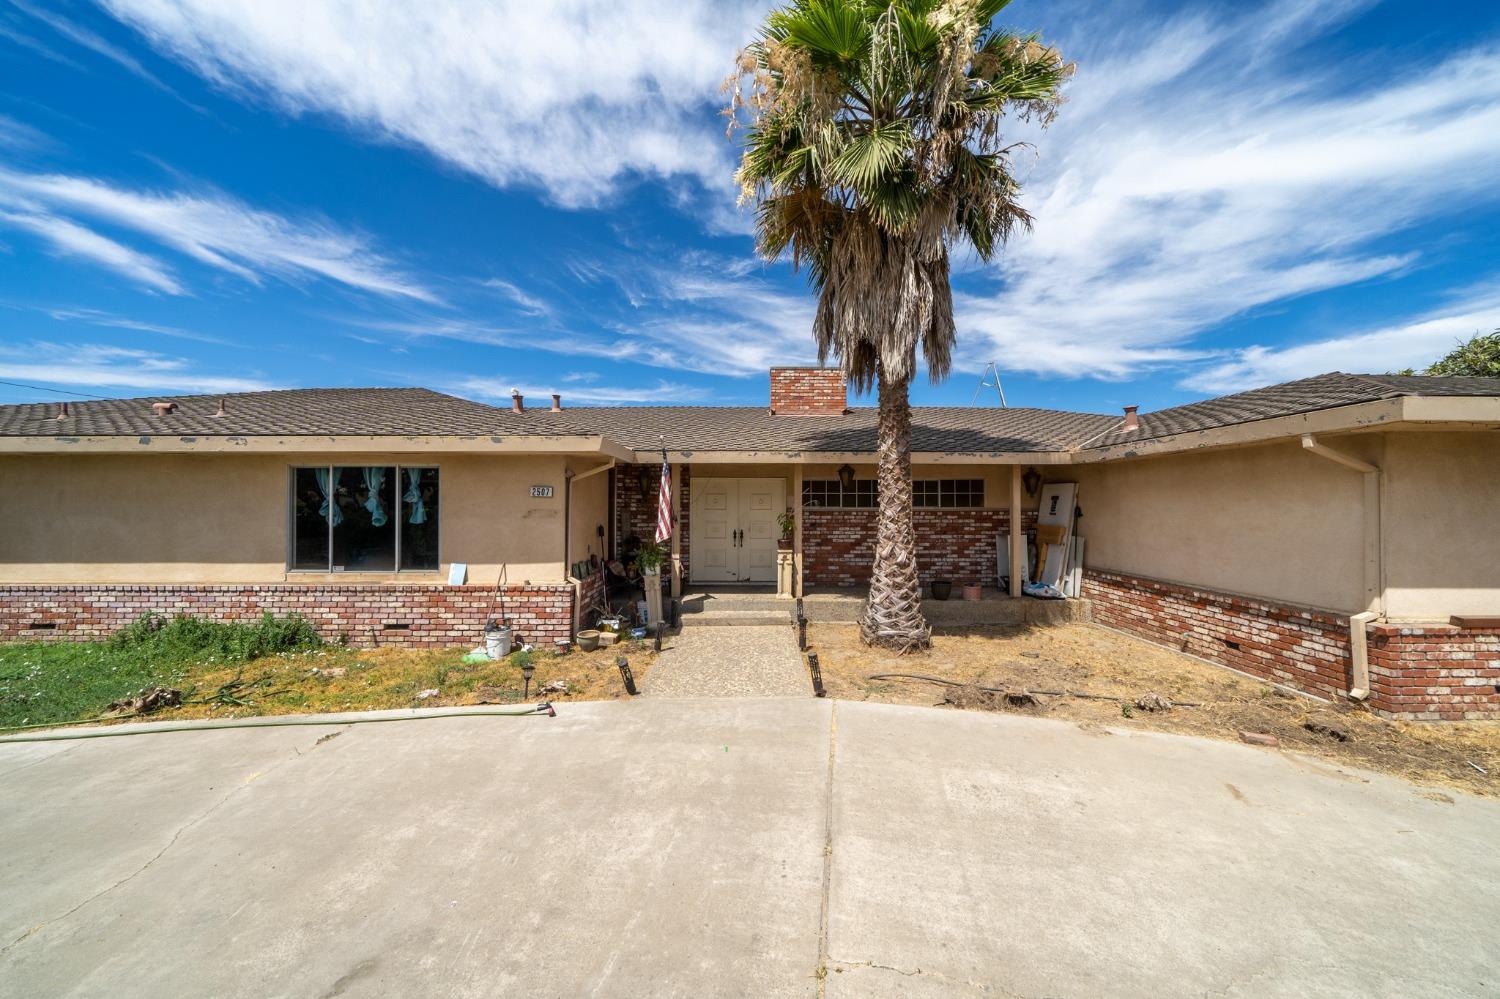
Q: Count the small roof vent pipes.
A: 6